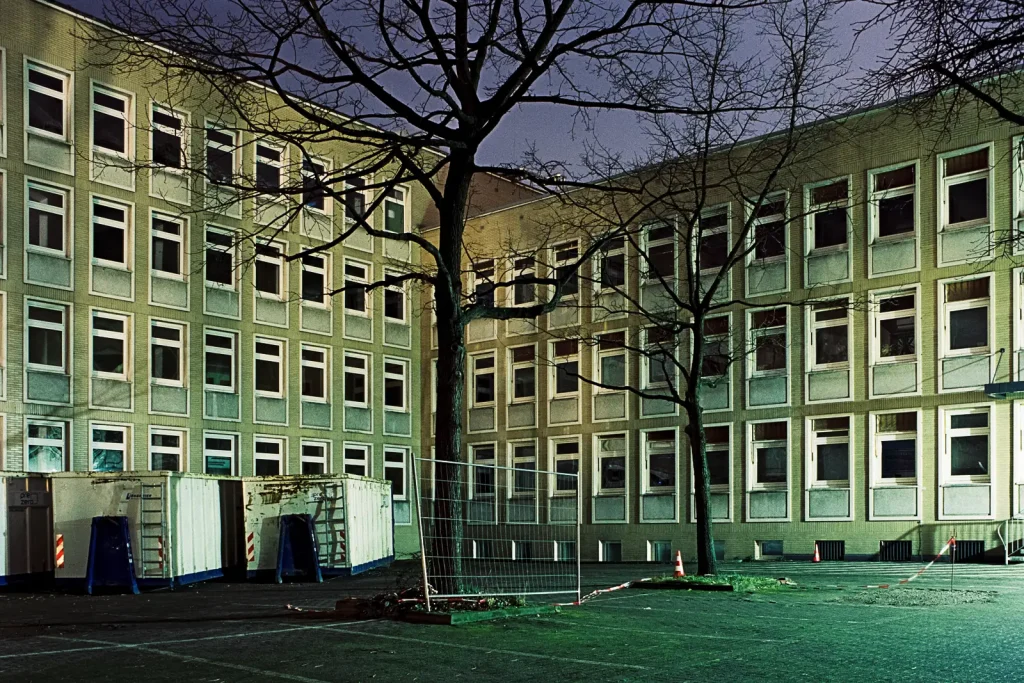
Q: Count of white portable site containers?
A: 3